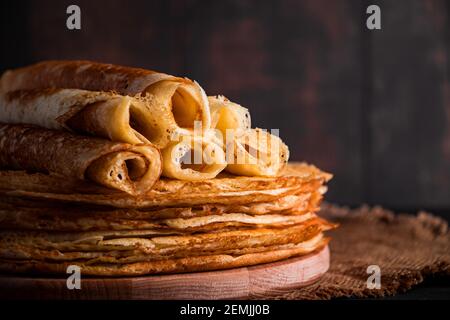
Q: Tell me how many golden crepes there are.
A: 6